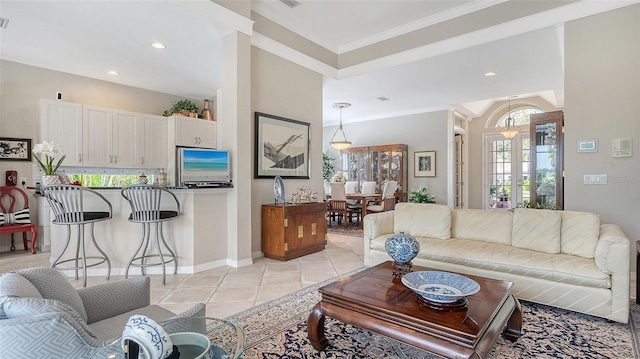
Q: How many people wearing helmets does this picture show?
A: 0